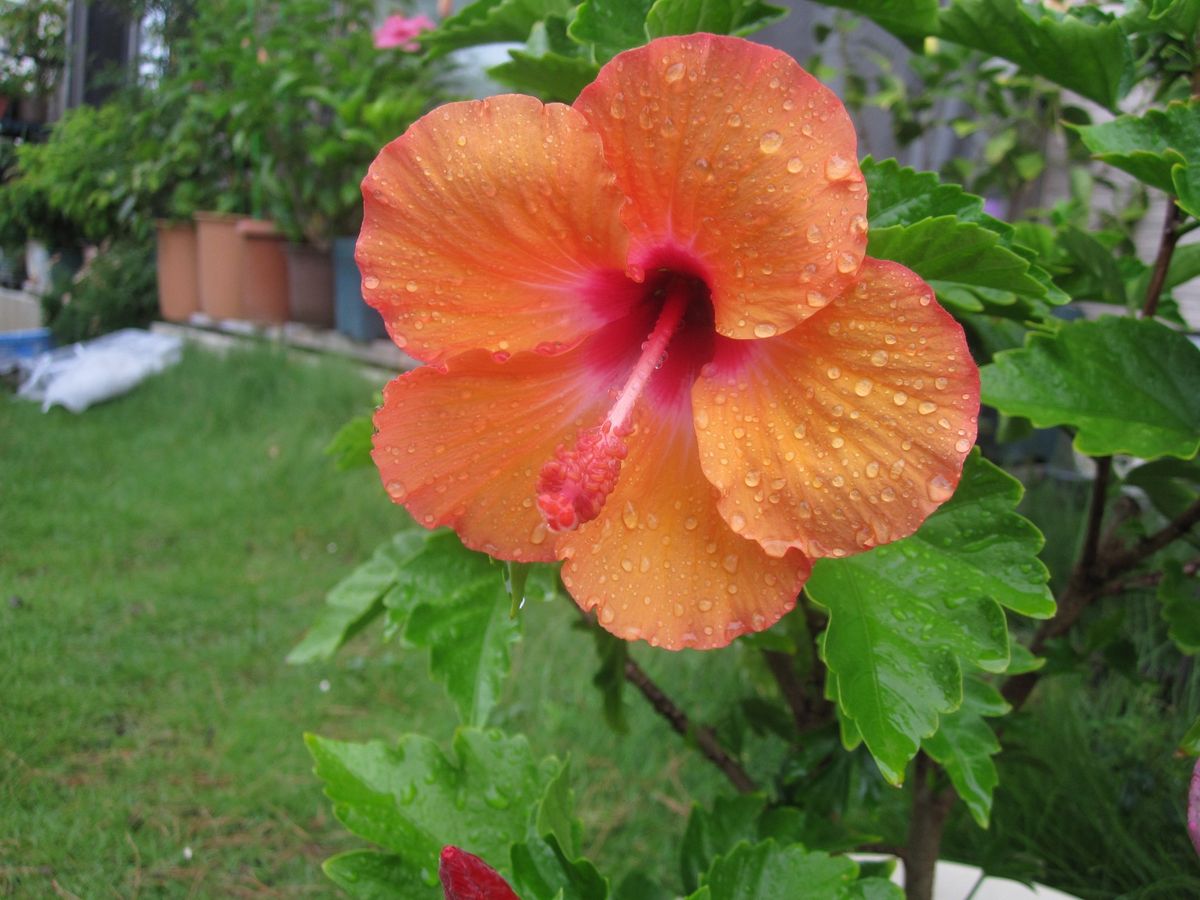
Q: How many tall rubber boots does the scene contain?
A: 0